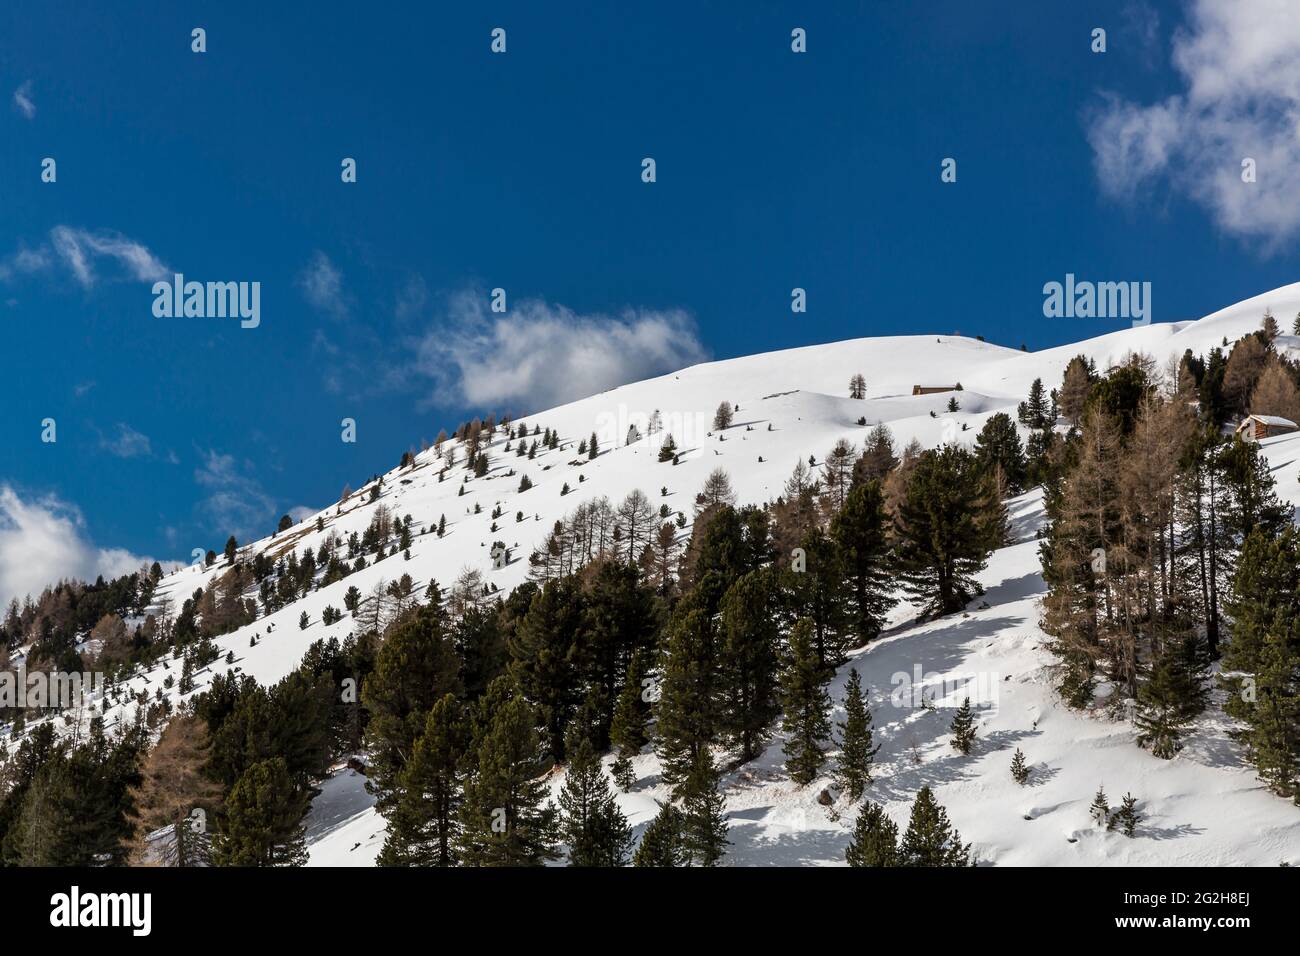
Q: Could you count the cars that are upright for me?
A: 0